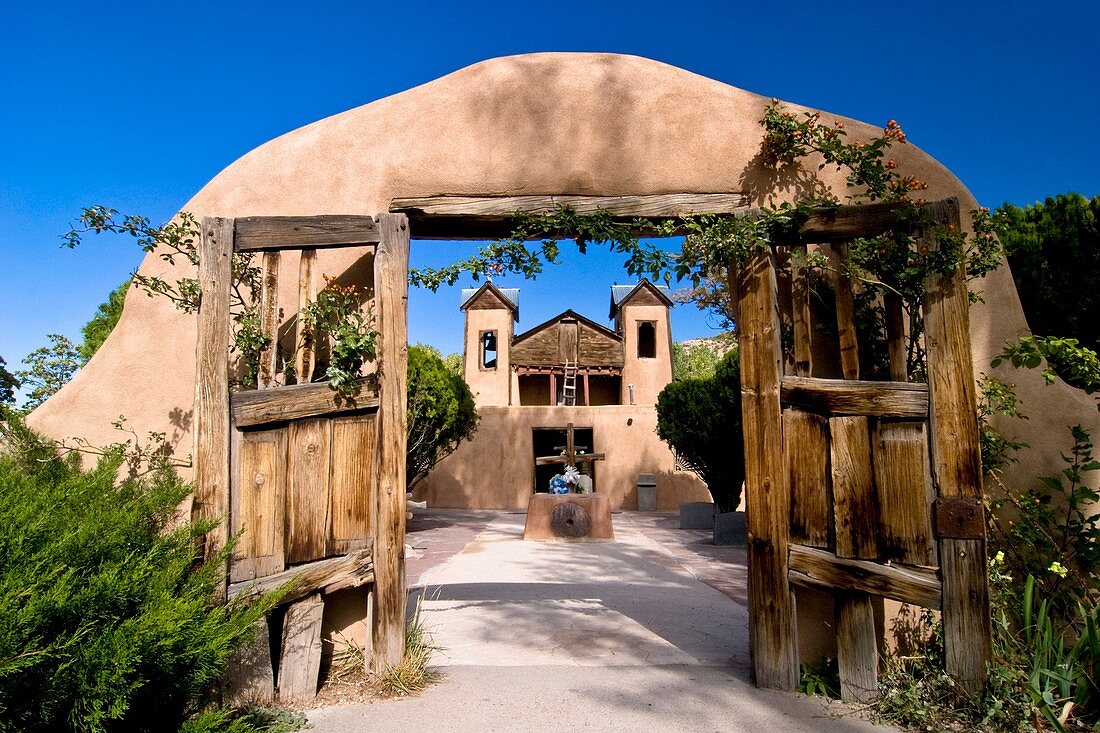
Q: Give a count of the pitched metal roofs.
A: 2